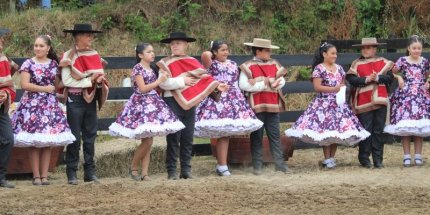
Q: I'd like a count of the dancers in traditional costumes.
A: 10